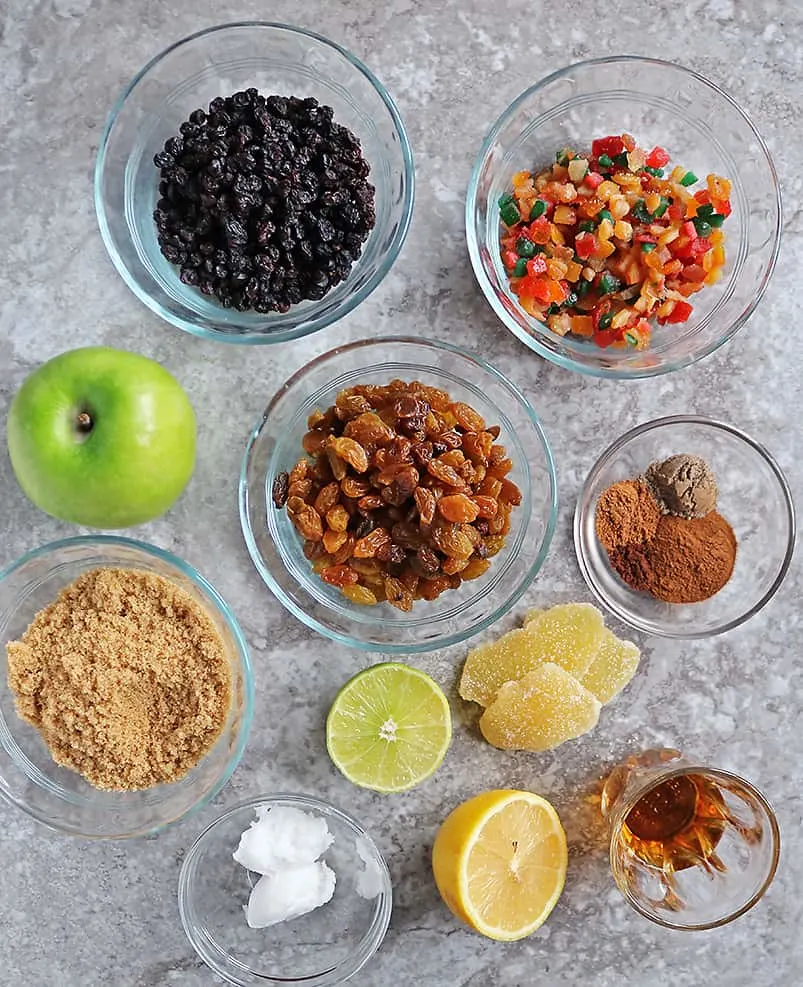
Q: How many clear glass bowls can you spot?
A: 6